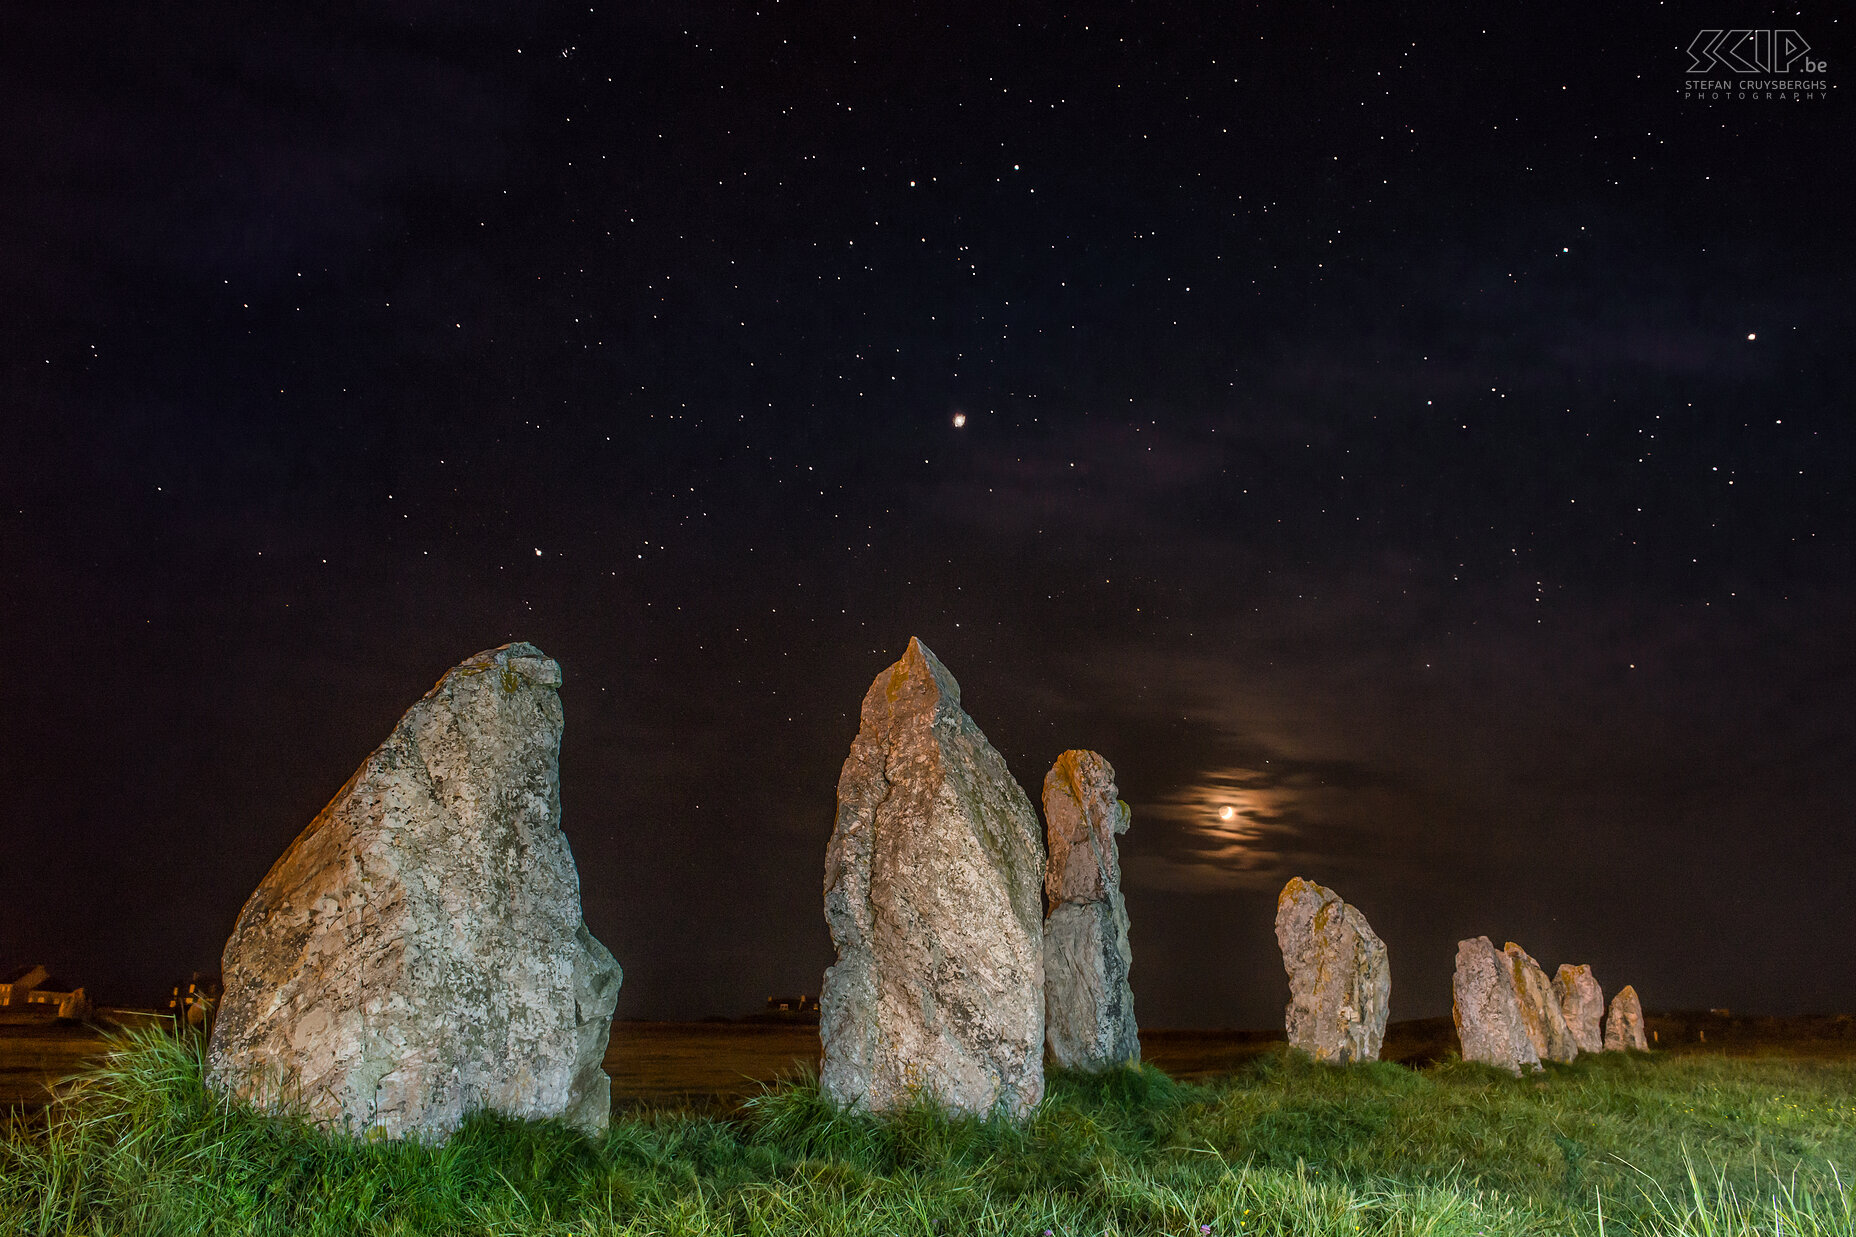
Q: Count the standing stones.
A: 8